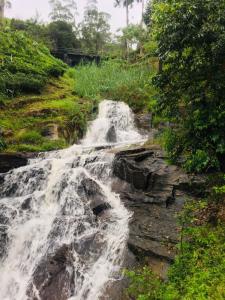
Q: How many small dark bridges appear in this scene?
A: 1